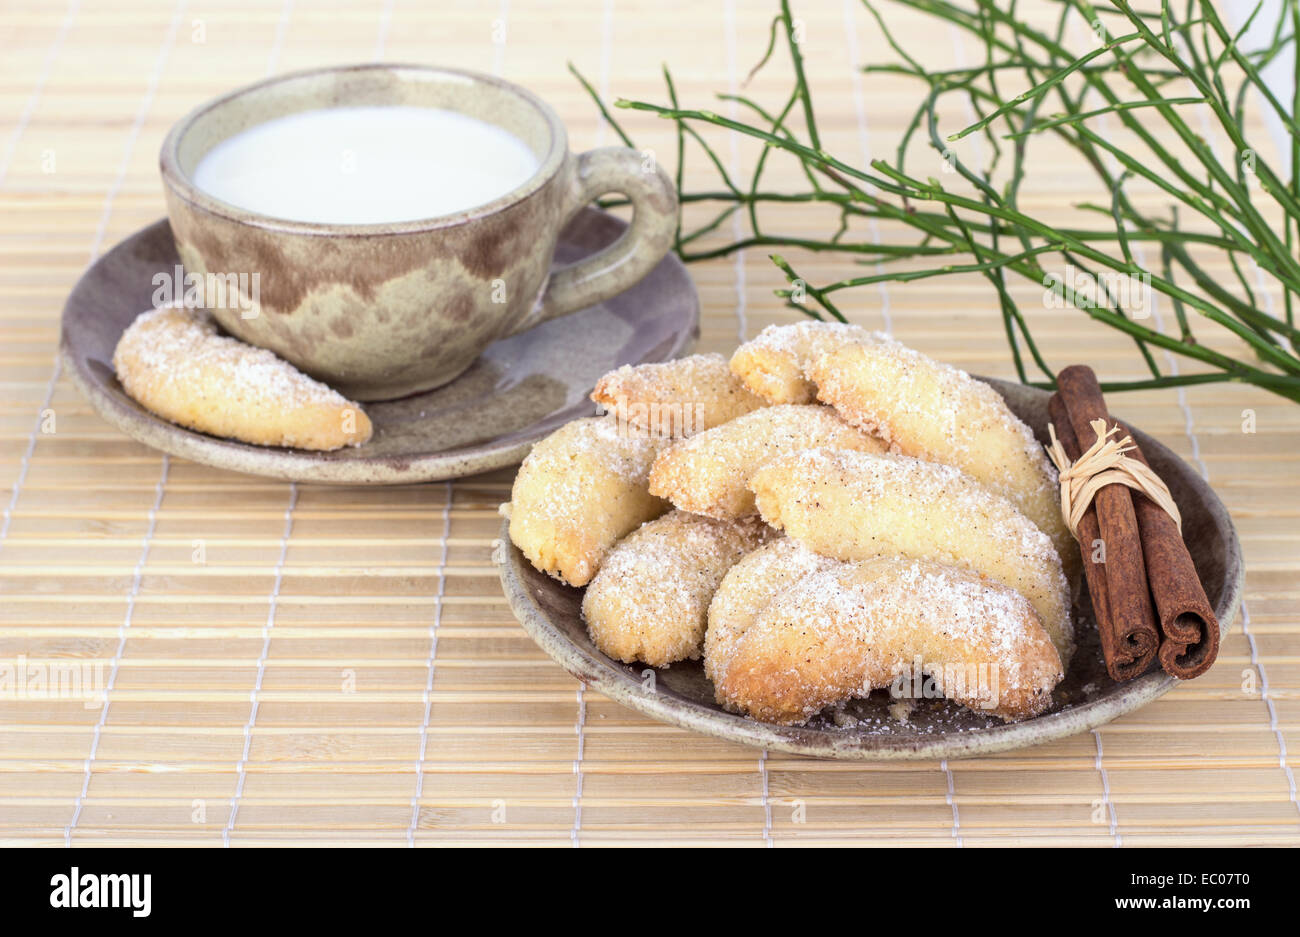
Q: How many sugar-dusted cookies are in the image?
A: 10